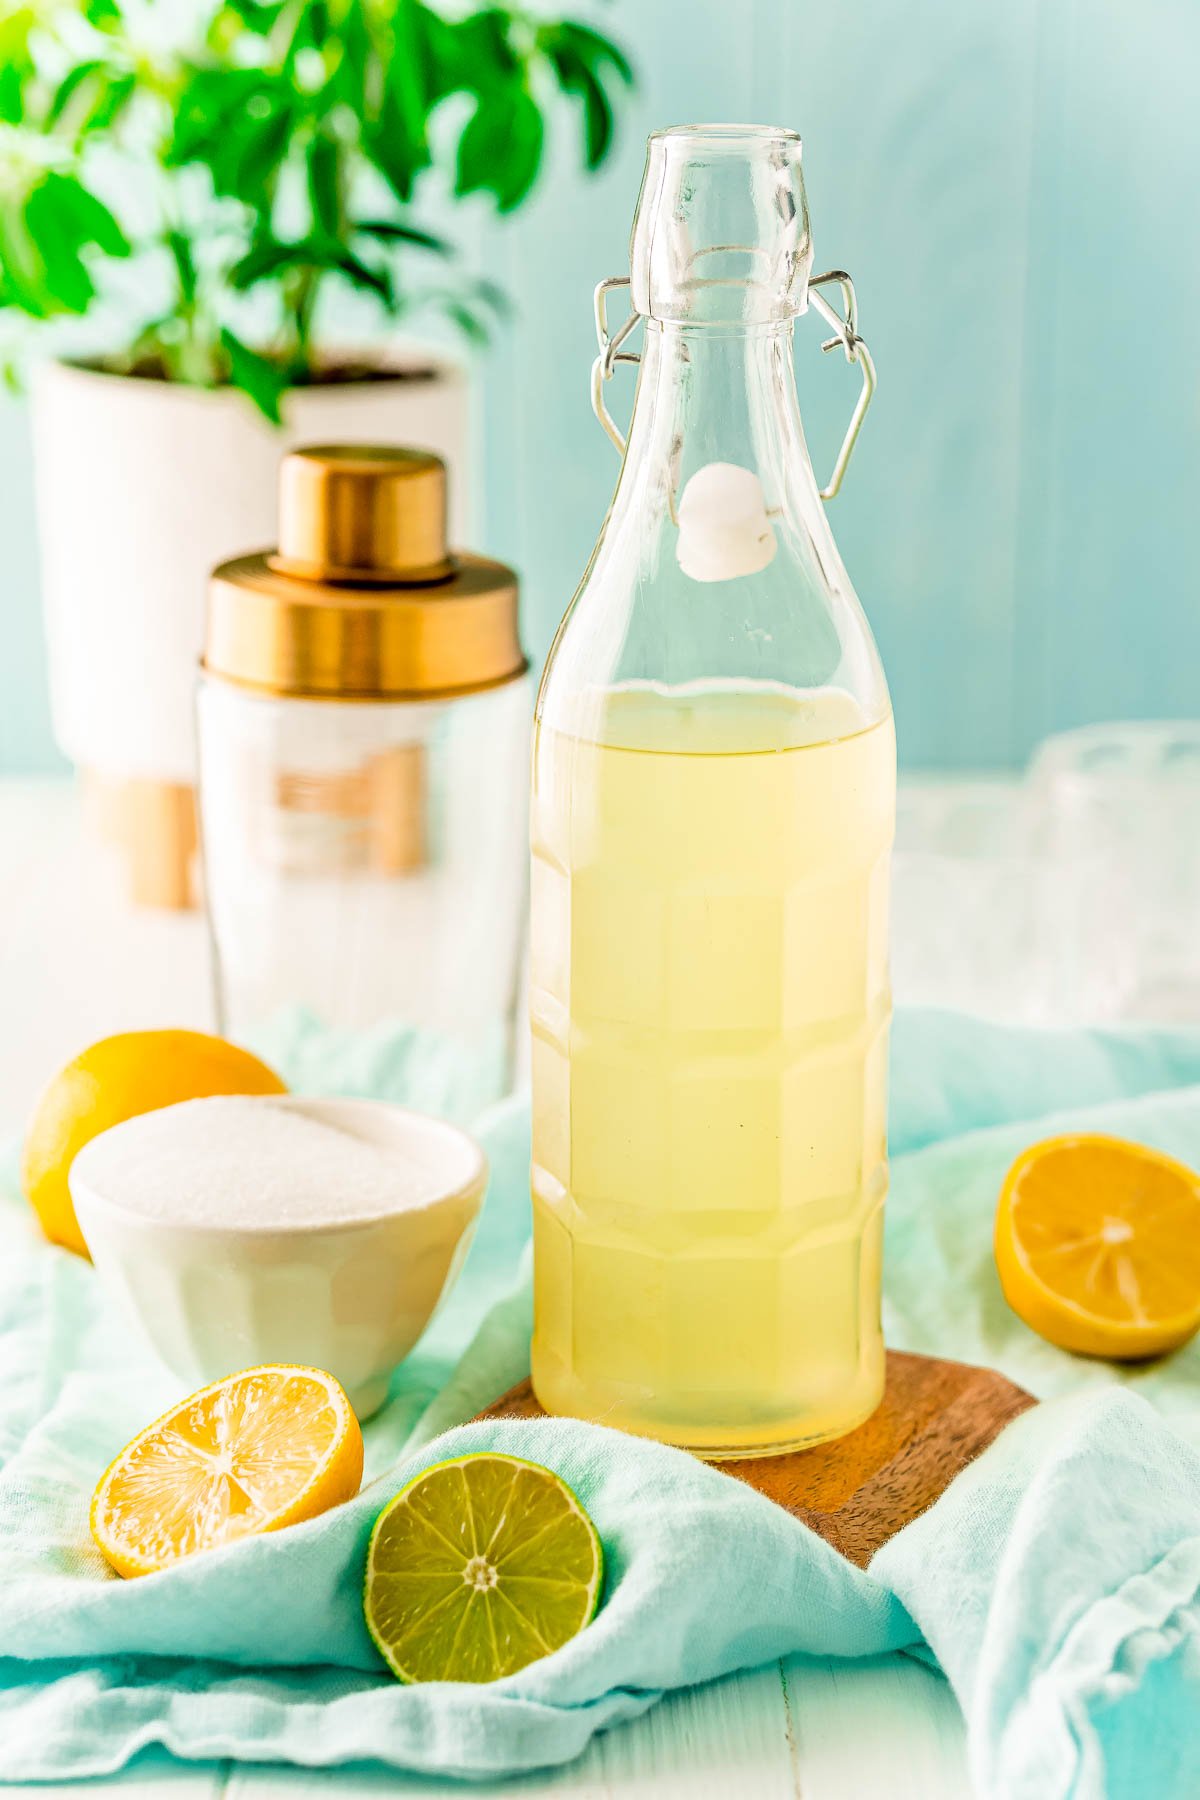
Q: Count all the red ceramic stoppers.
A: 0